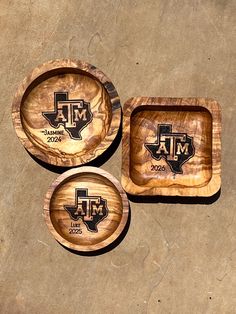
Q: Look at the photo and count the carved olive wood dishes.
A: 3